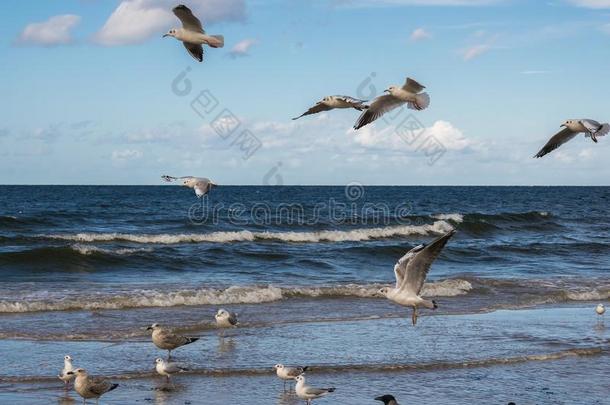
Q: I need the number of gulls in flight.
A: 6